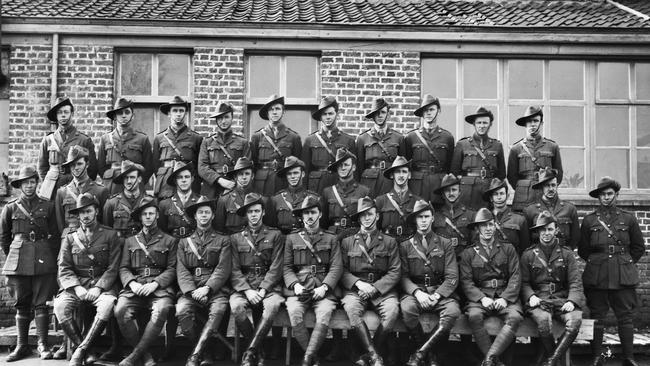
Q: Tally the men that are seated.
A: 9